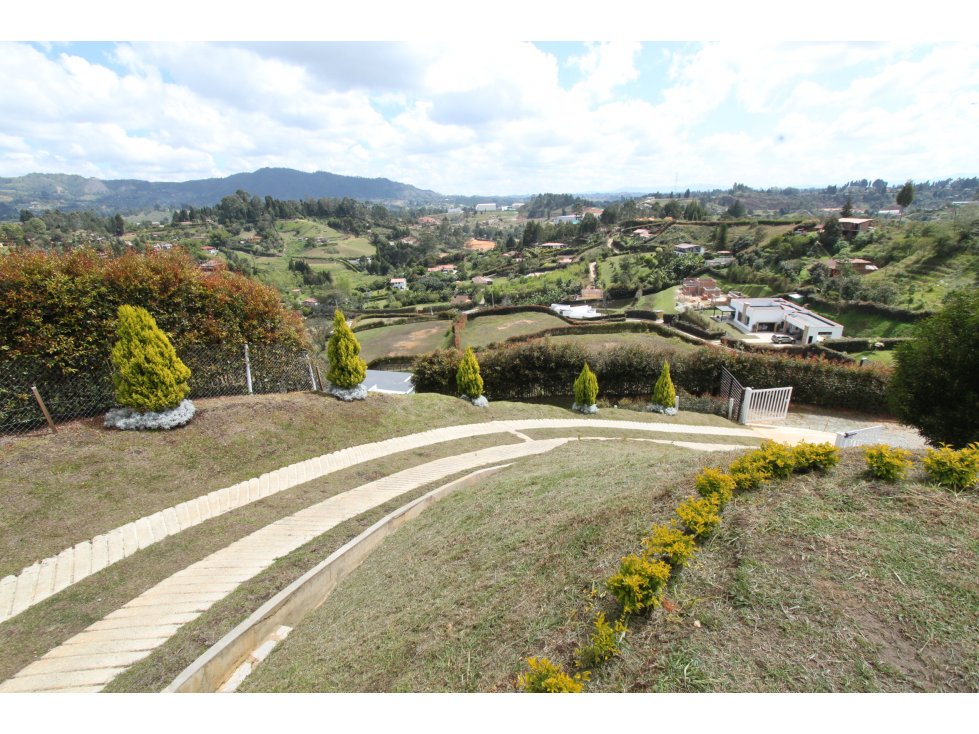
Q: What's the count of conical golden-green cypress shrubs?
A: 5